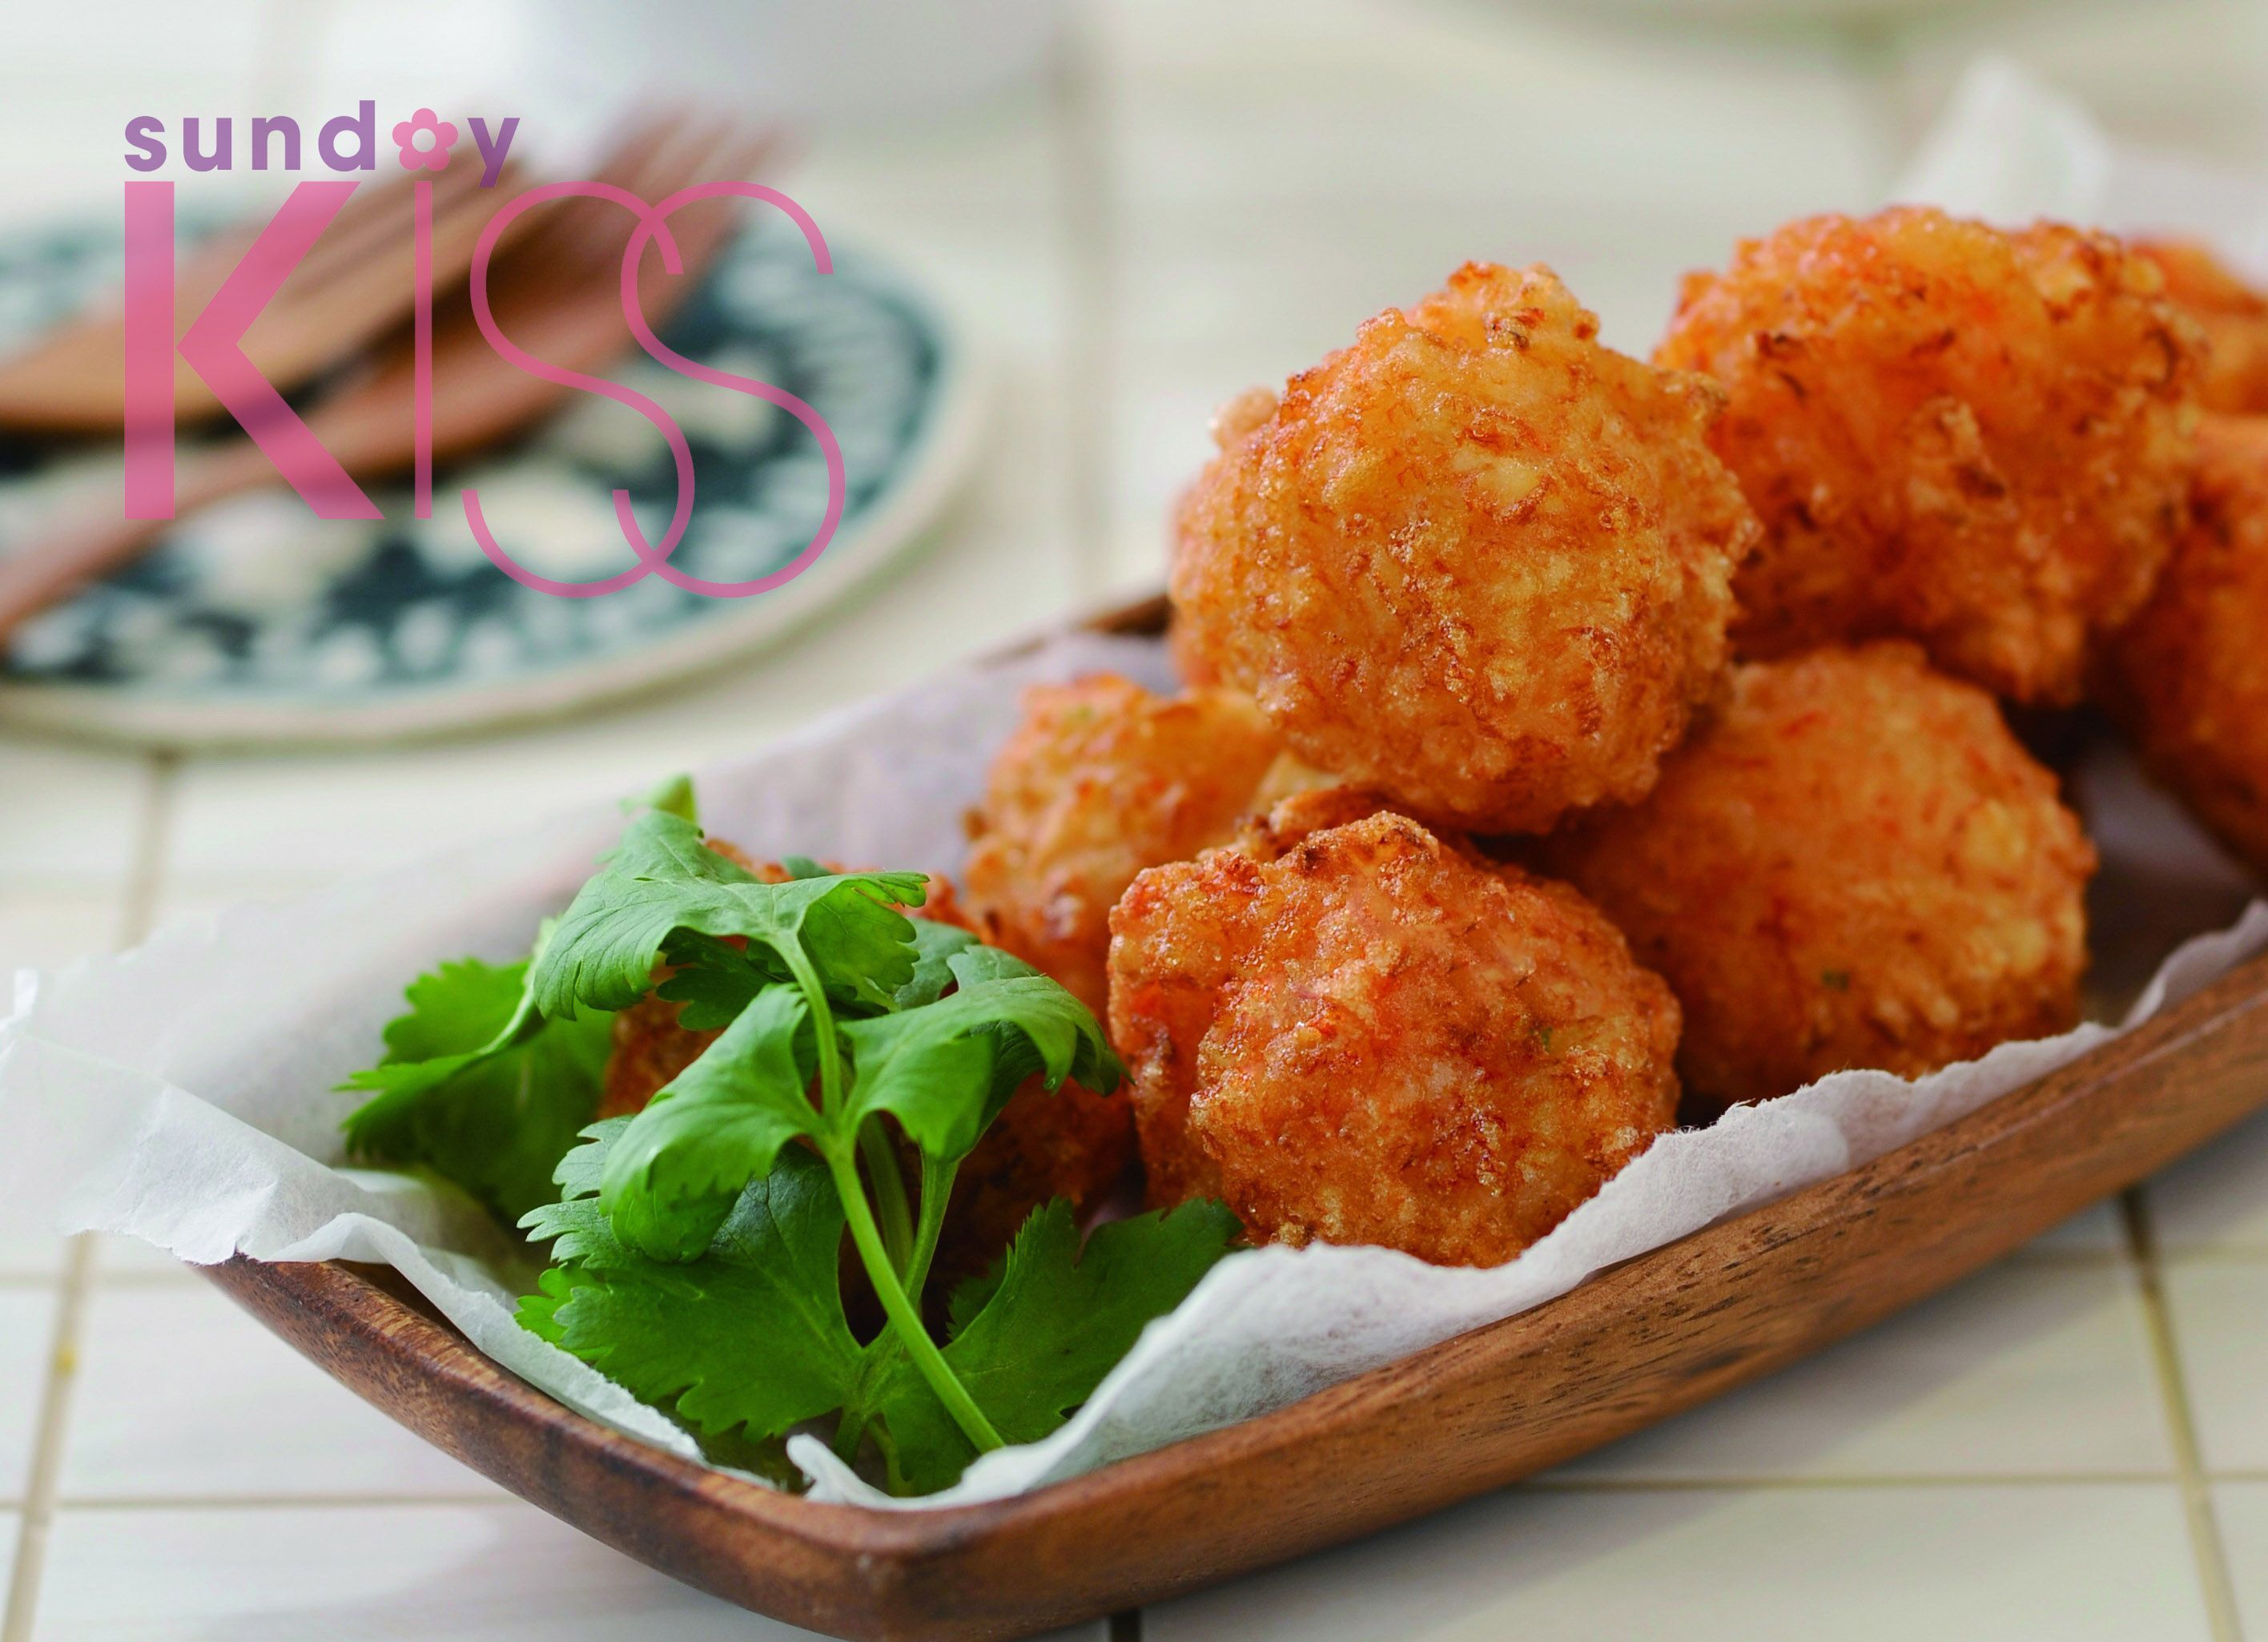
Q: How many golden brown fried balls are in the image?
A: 8